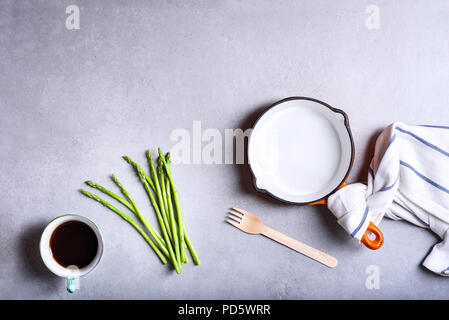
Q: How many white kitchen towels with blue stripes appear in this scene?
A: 1